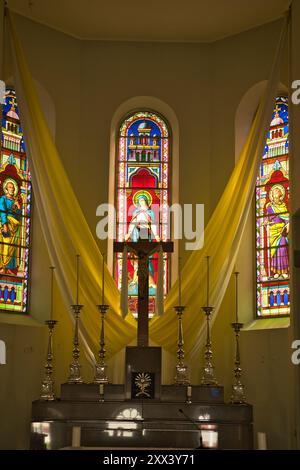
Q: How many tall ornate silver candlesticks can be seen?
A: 6